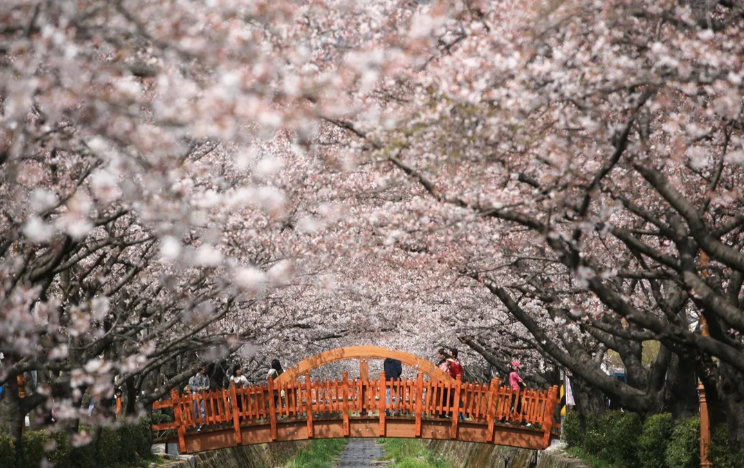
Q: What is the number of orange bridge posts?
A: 10